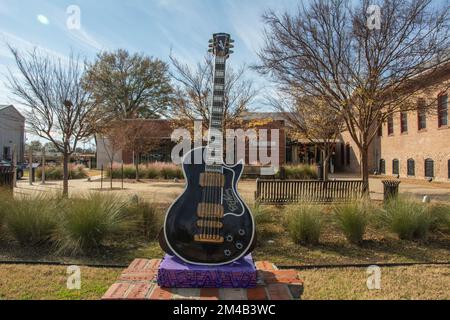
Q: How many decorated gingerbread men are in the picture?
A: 0